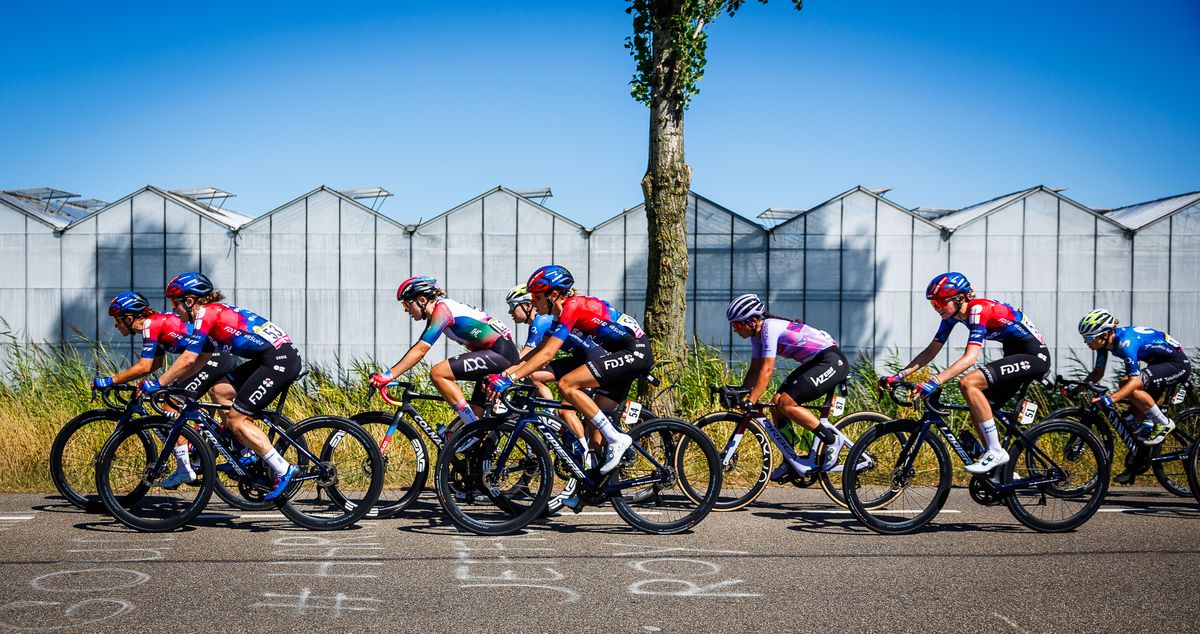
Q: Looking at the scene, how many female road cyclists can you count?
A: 8